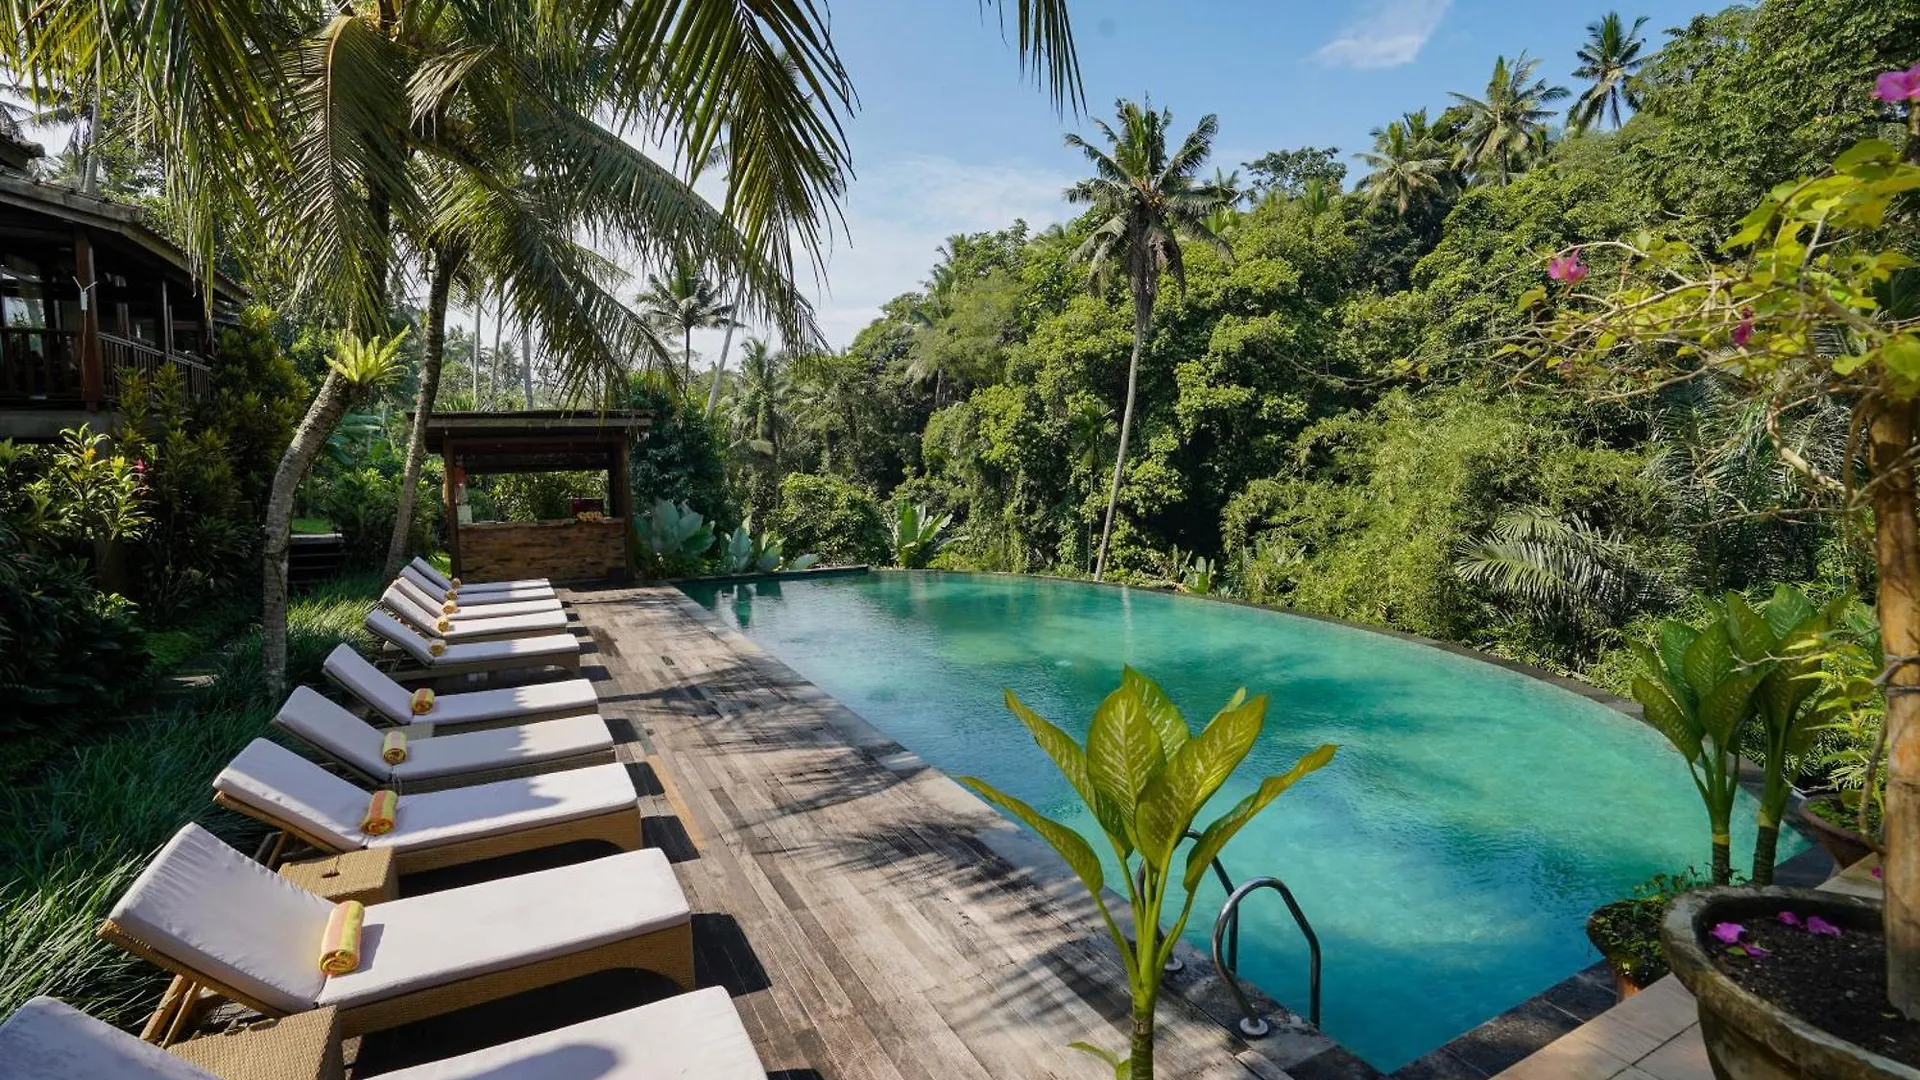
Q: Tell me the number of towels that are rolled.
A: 9